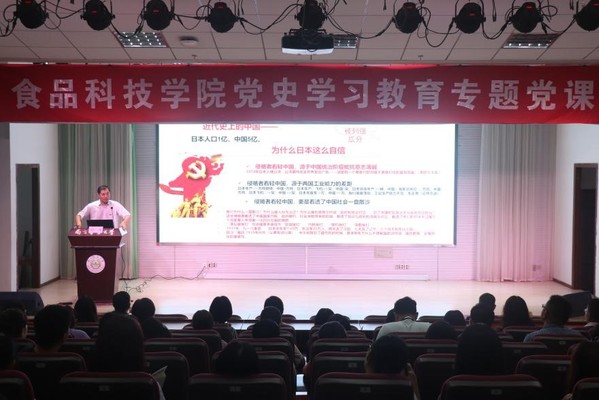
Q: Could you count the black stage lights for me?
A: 9